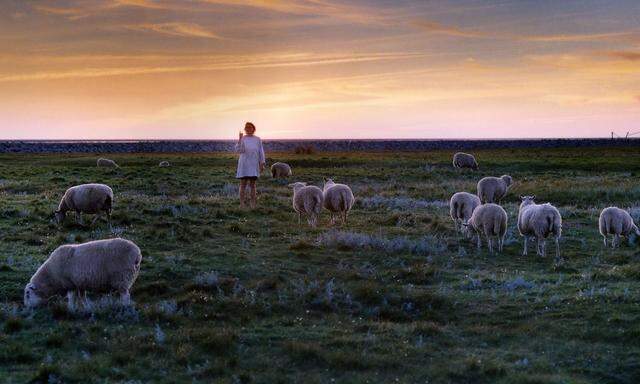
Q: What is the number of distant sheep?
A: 4